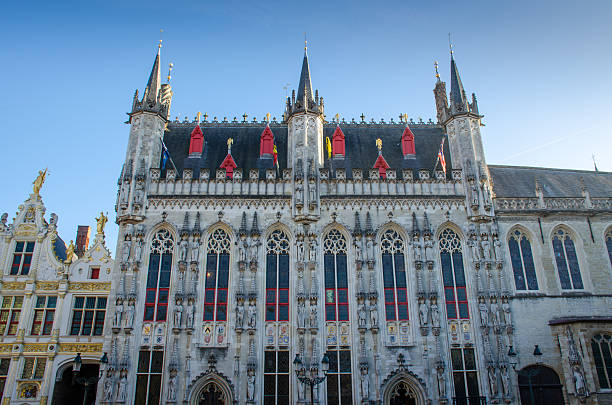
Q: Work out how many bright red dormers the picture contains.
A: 6